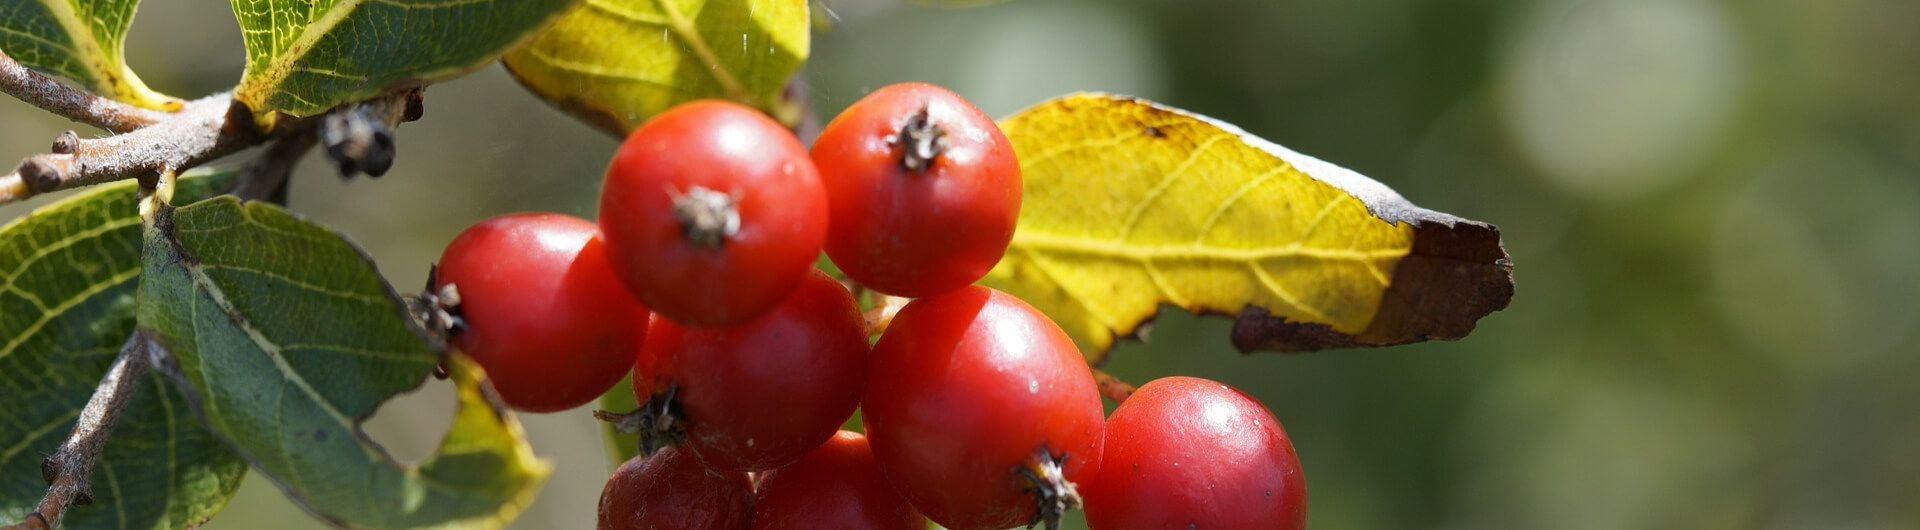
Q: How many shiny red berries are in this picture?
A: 8